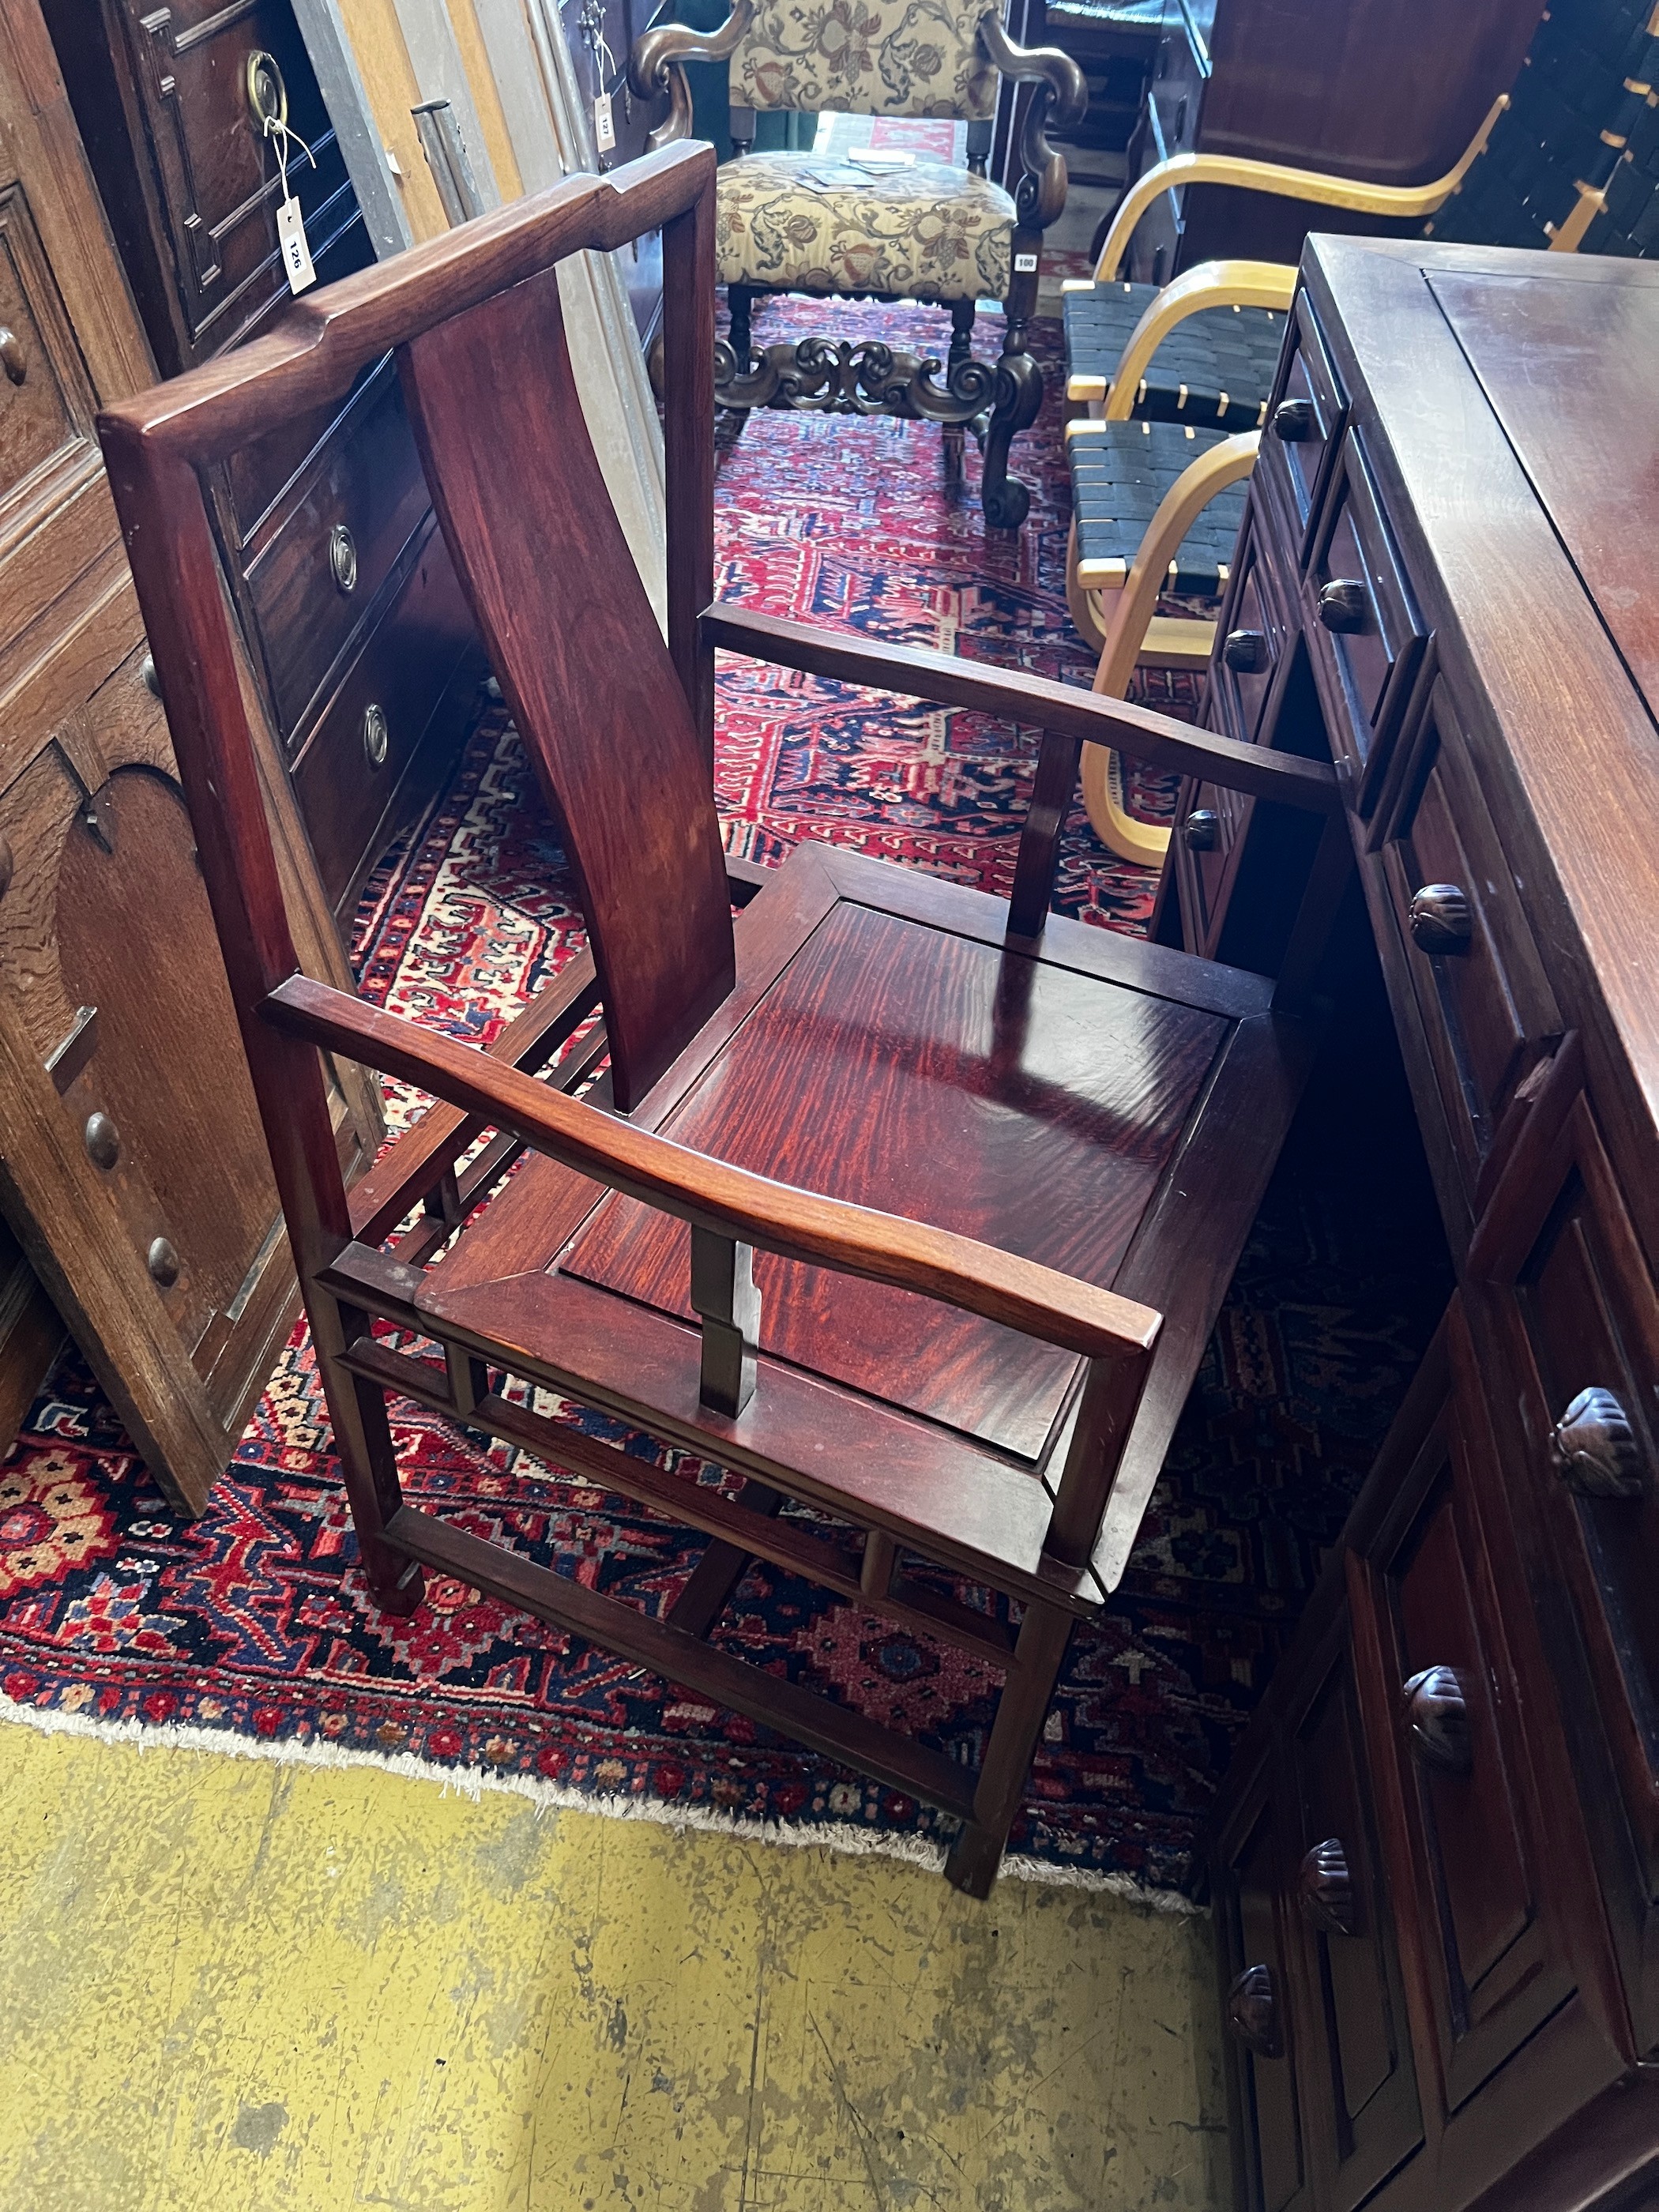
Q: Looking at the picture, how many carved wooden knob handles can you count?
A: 9